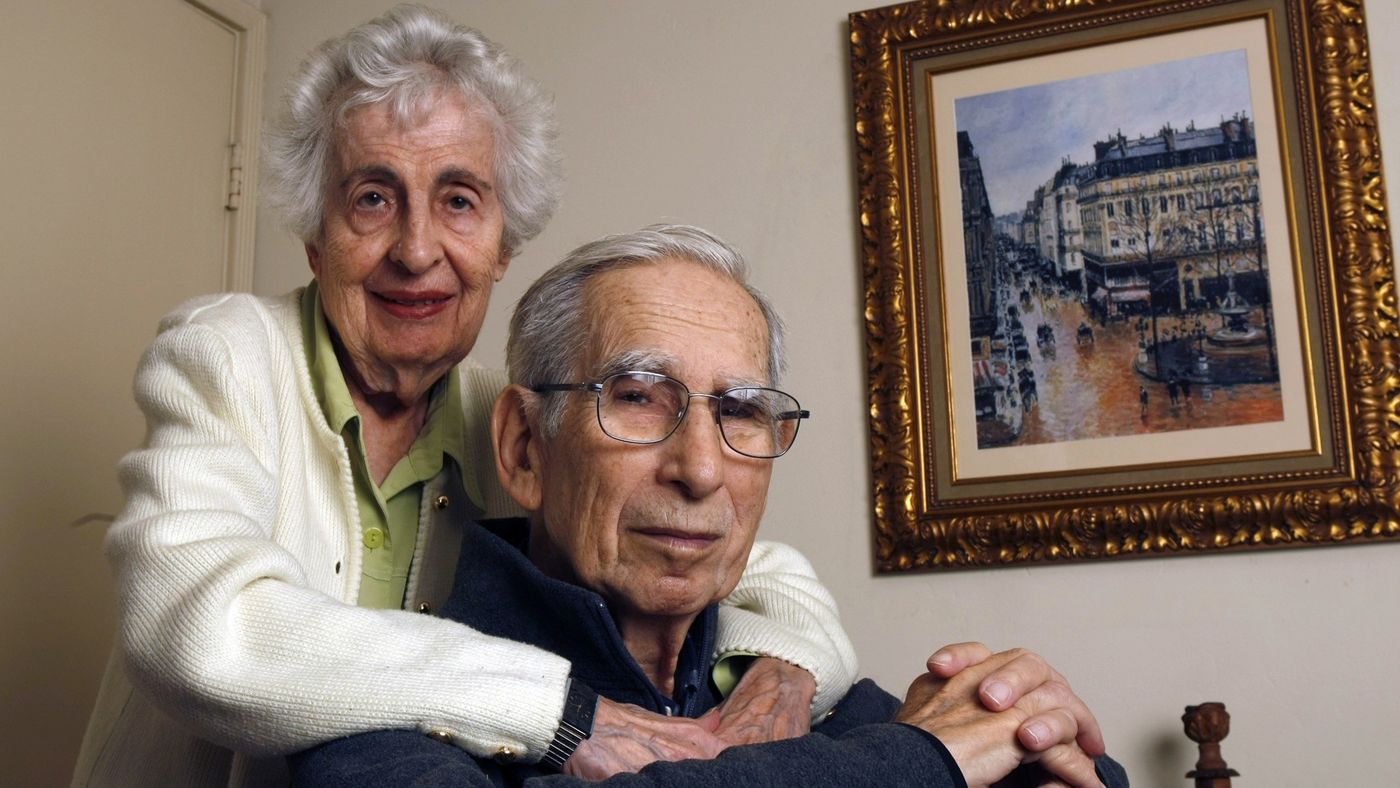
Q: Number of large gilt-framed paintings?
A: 1